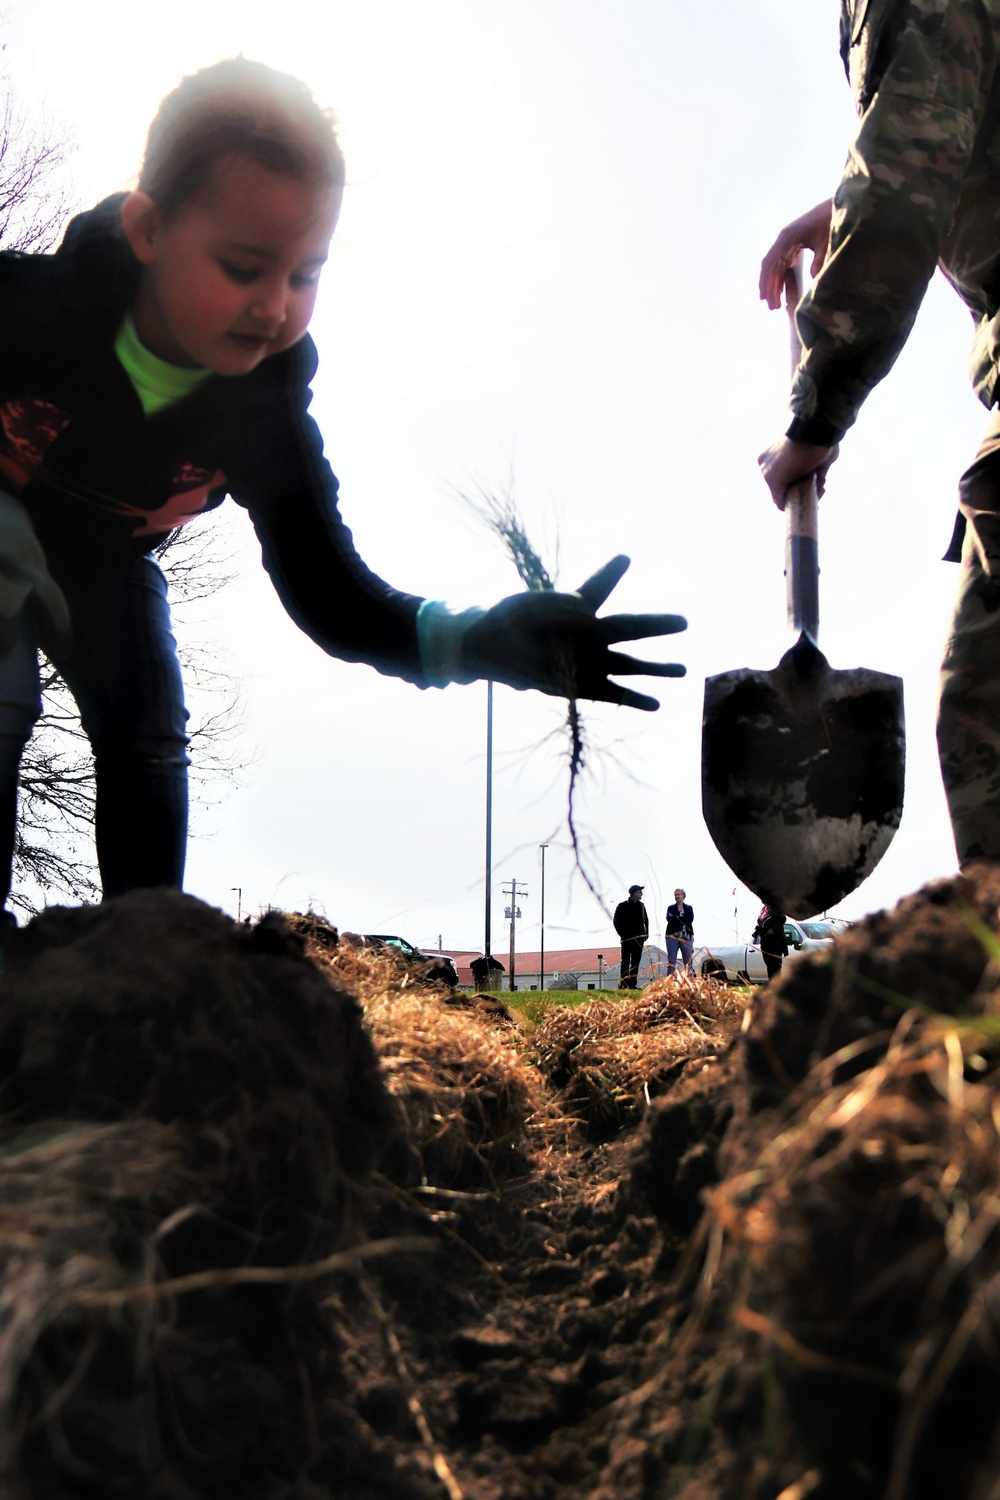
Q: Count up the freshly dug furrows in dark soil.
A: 1